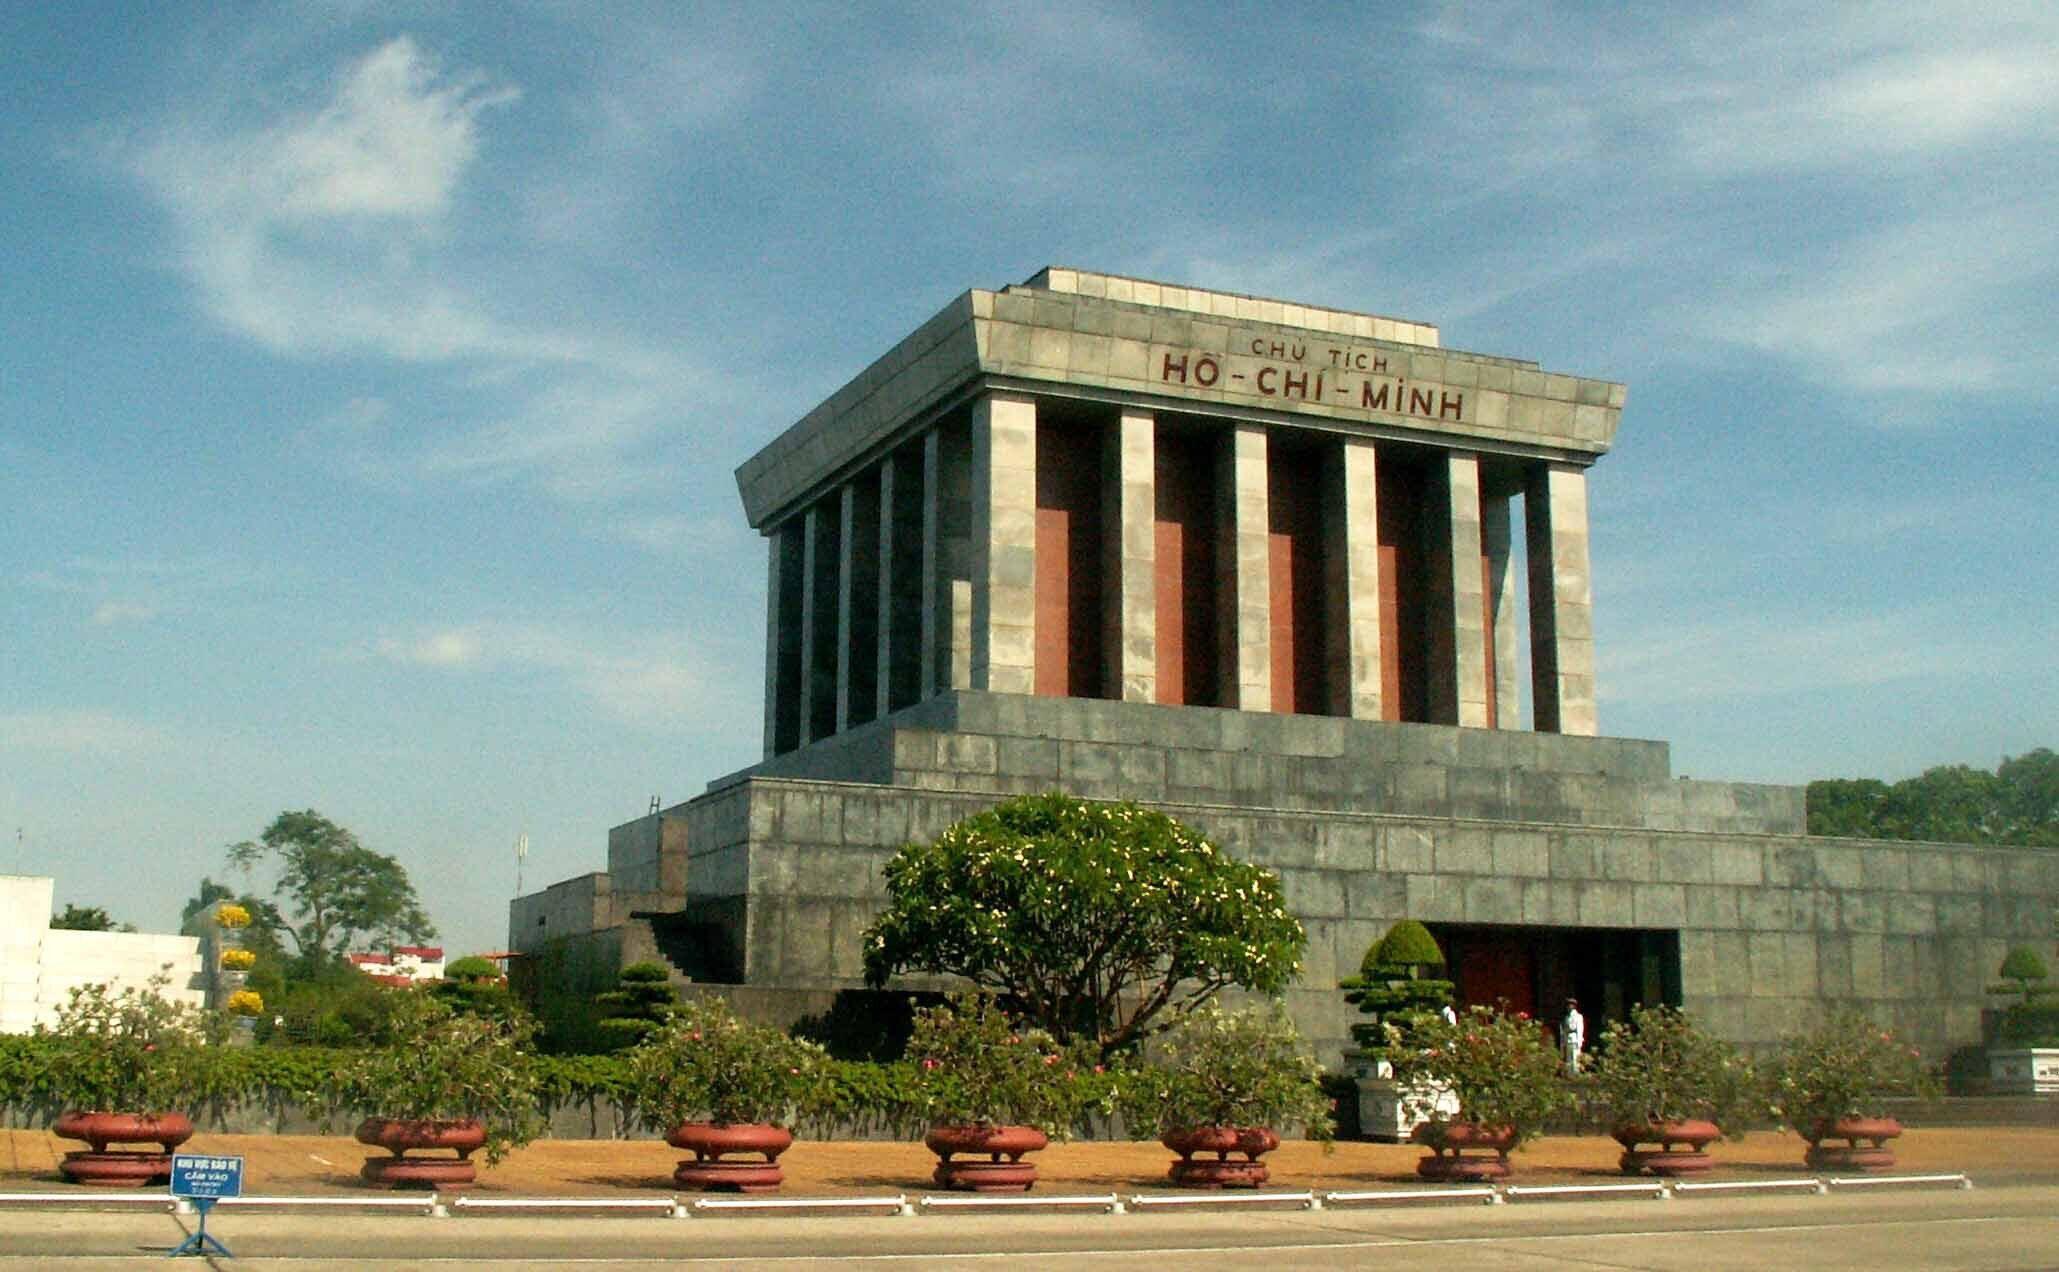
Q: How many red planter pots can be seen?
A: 8